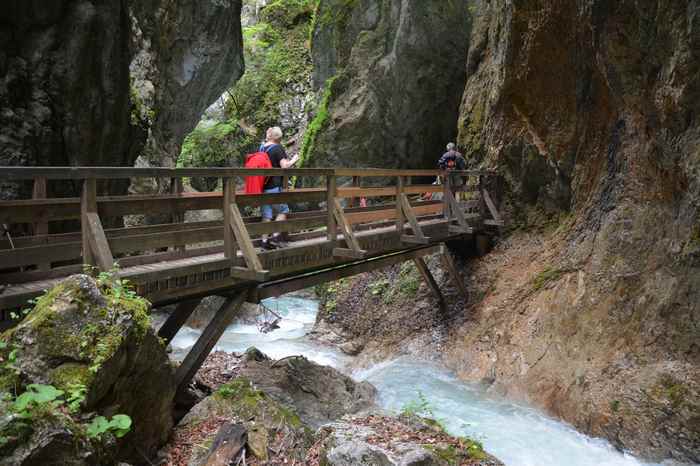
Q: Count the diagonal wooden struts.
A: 10